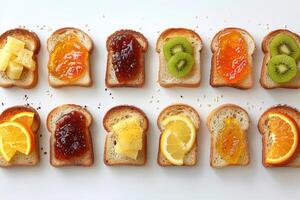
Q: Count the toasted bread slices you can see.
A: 12